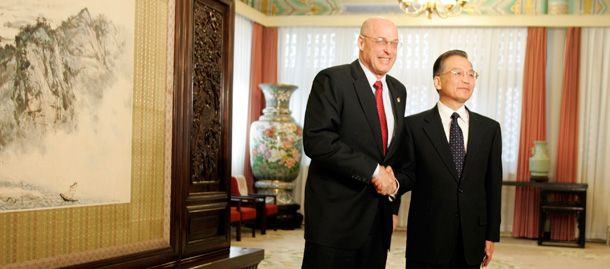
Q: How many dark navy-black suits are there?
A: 2